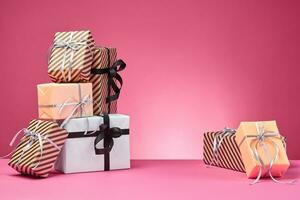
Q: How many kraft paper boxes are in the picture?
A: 2